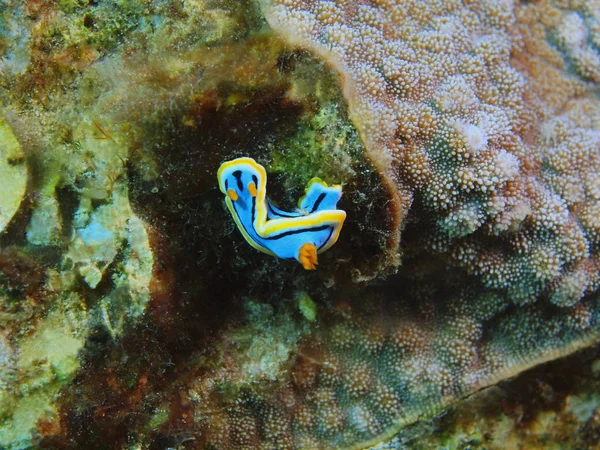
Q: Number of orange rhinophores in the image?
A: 2